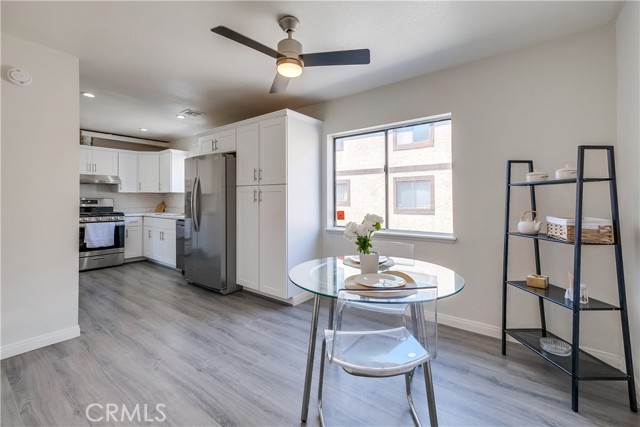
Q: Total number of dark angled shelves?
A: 4